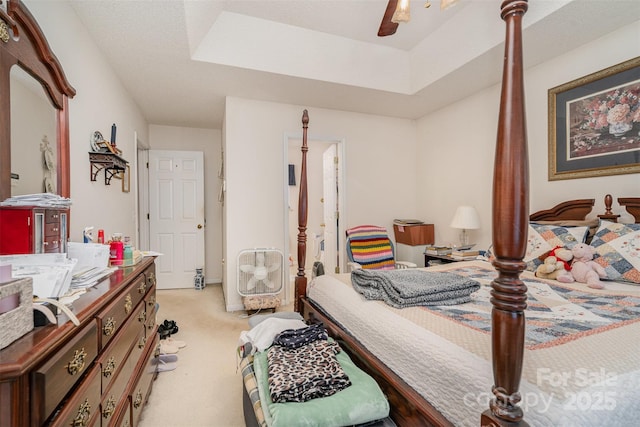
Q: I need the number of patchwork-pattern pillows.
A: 2